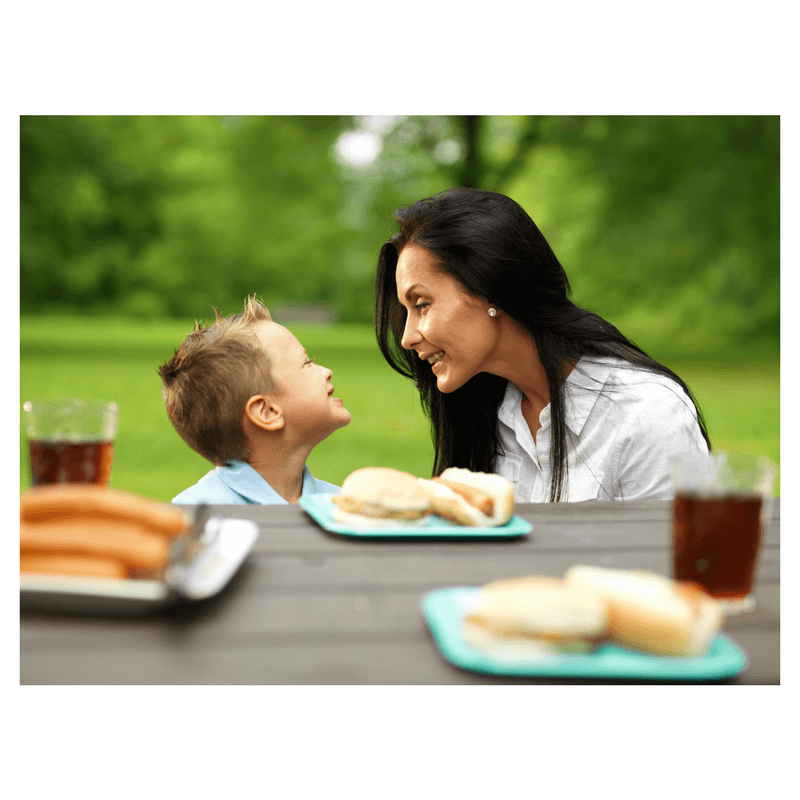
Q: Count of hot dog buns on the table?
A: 2